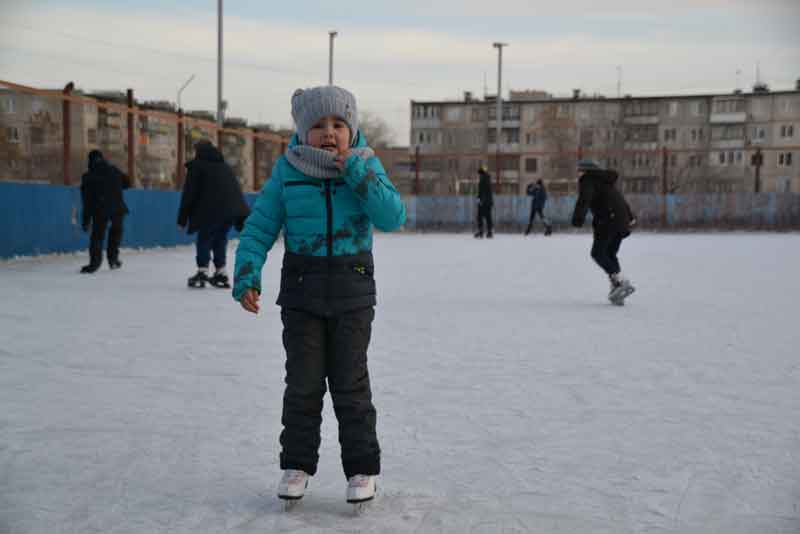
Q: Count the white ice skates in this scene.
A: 2